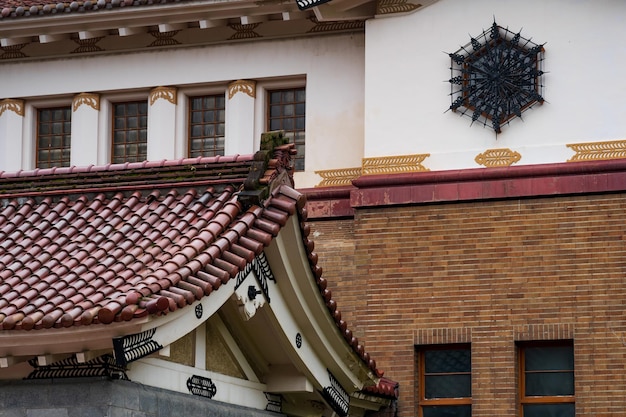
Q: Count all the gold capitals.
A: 4